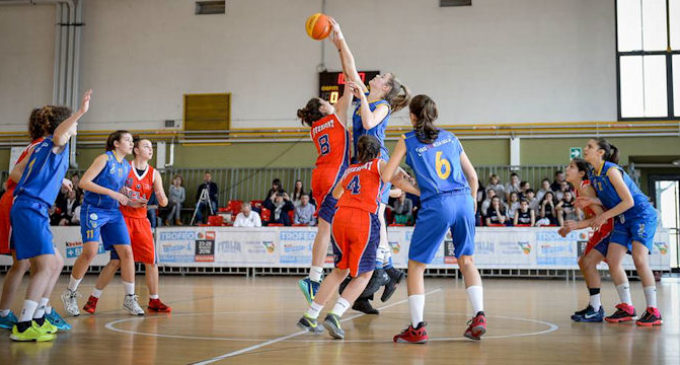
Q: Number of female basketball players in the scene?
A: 10